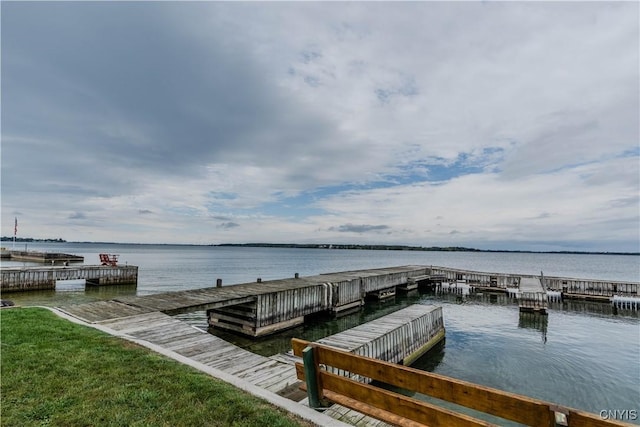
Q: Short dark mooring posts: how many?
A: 3